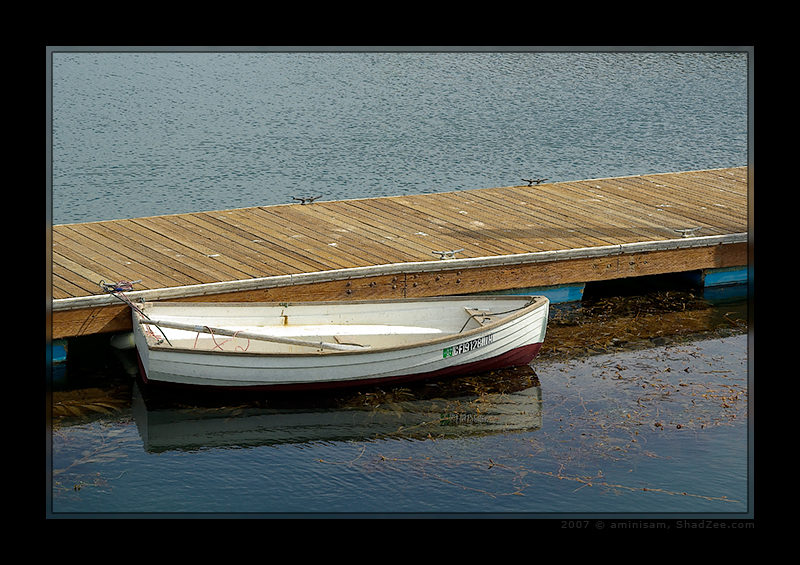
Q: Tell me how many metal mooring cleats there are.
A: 5